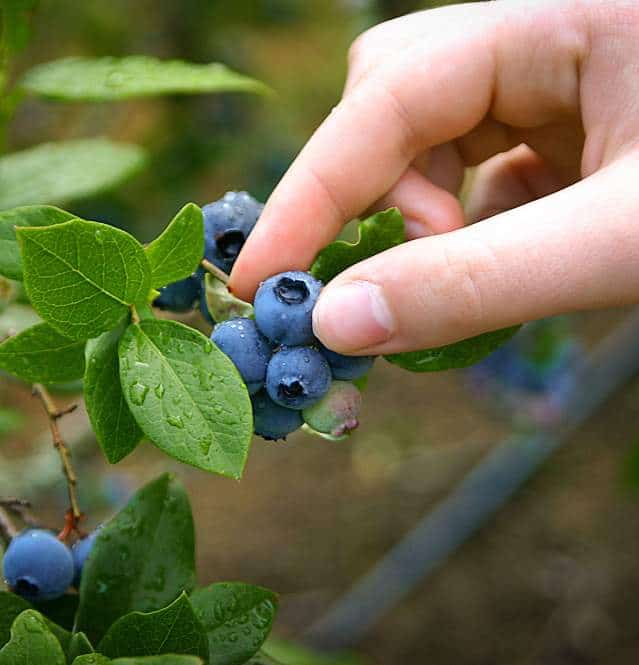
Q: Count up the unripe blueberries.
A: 1